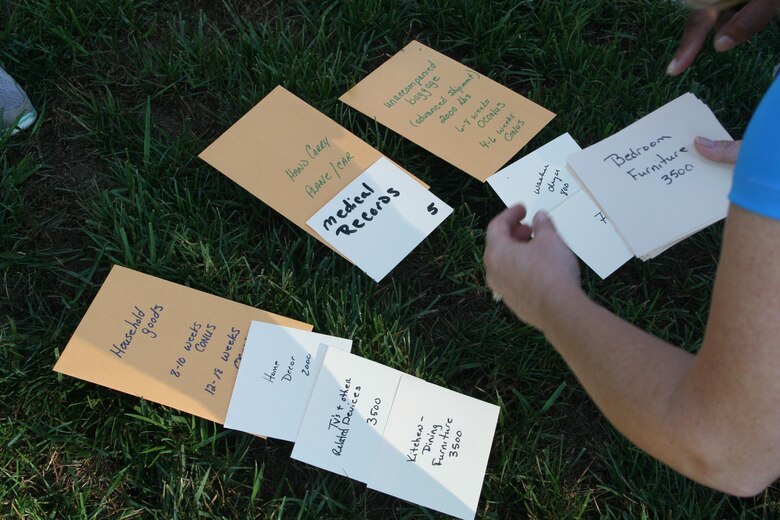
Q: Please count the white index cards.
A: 7